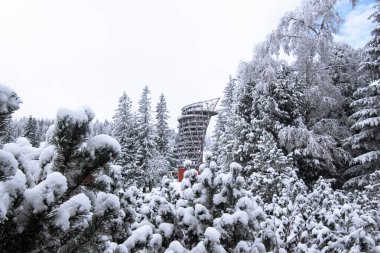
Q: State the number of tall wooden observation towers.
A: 1